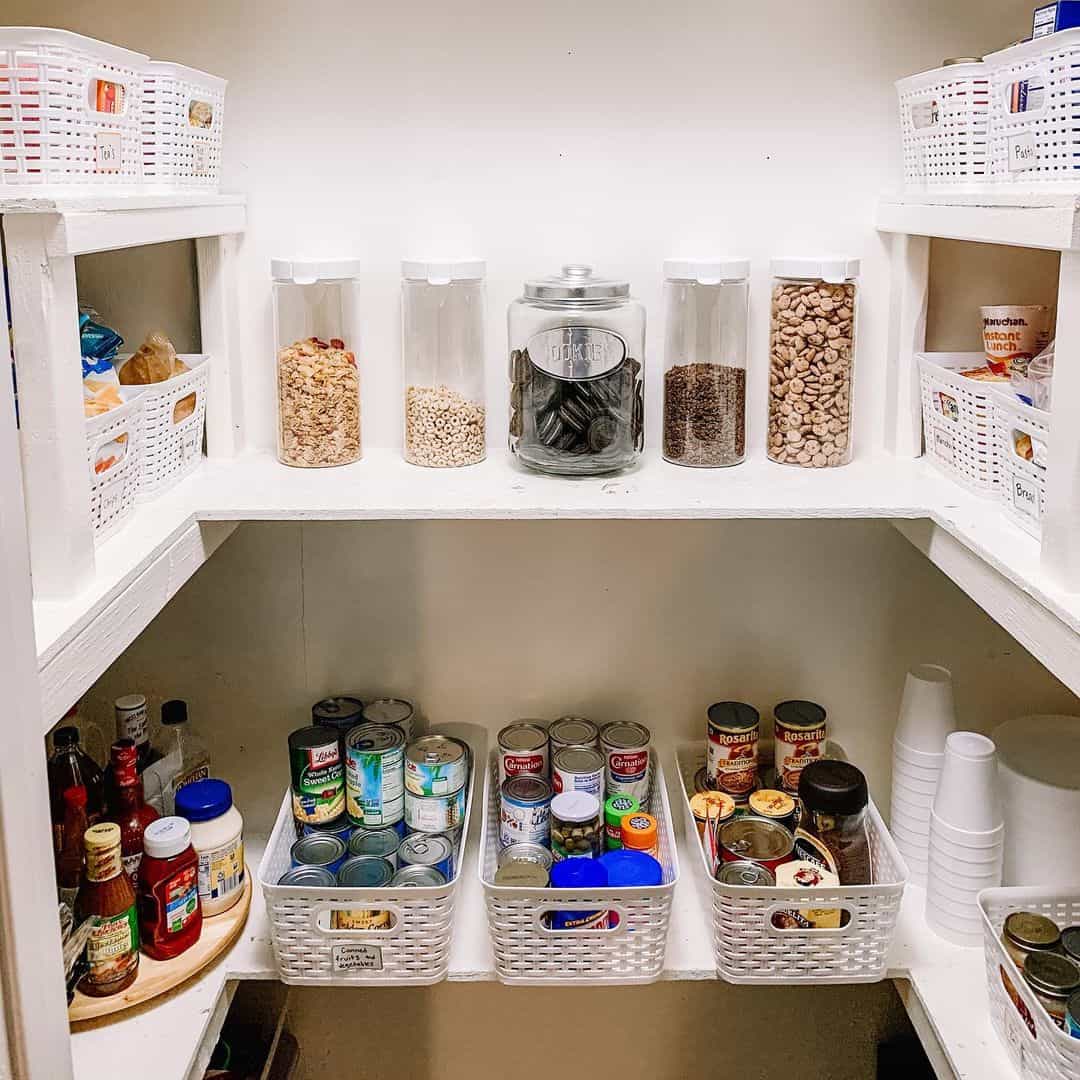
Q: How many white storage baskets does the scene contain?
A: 12